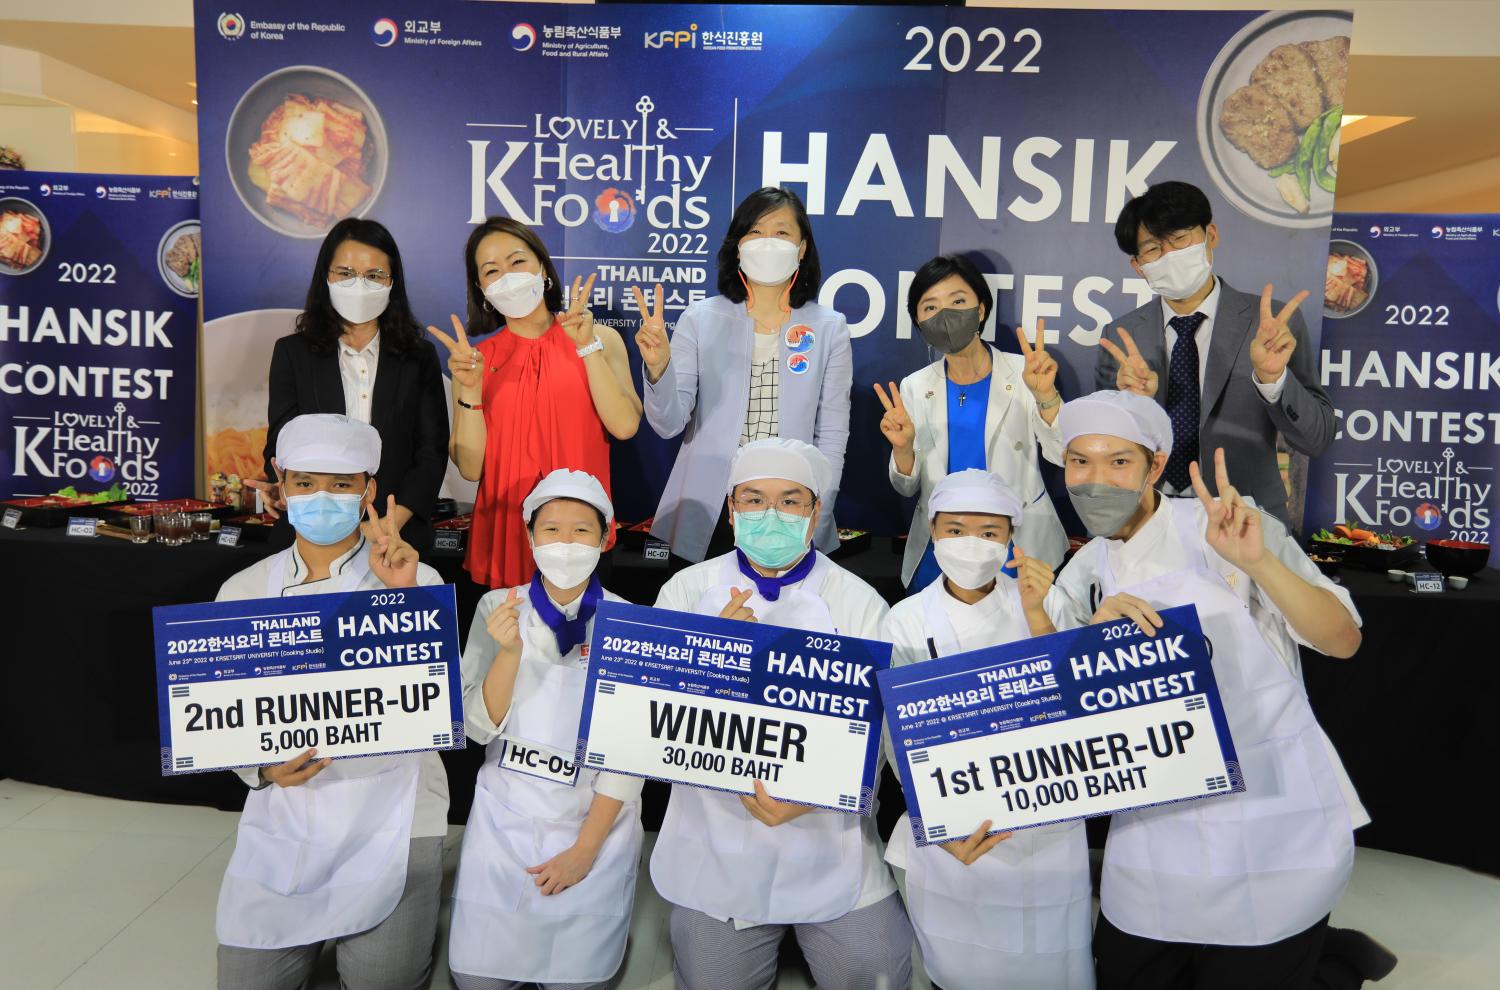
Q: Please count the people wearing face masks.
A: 10